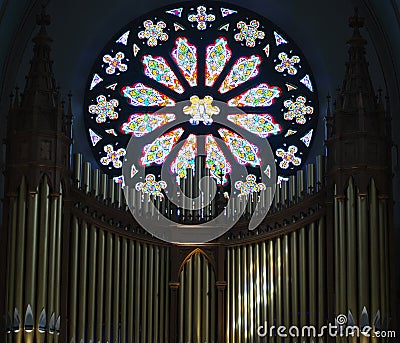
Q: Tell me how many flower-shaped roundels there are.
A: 12